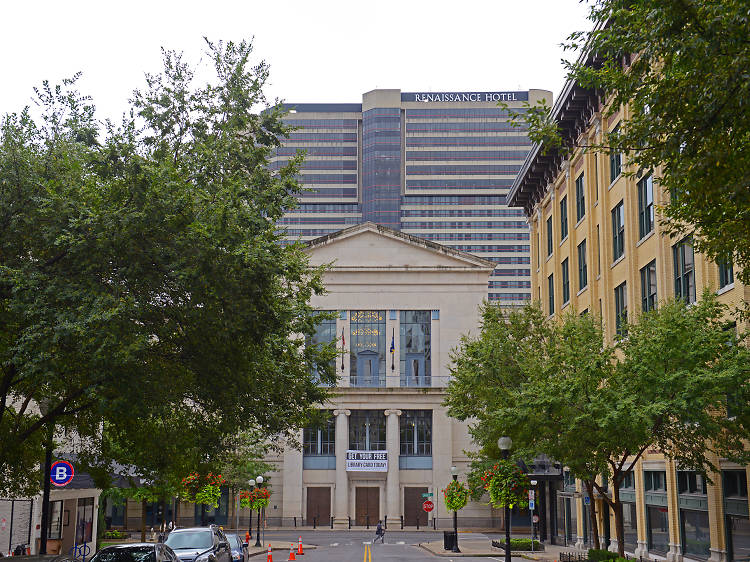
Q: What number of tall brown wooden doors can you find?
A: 3